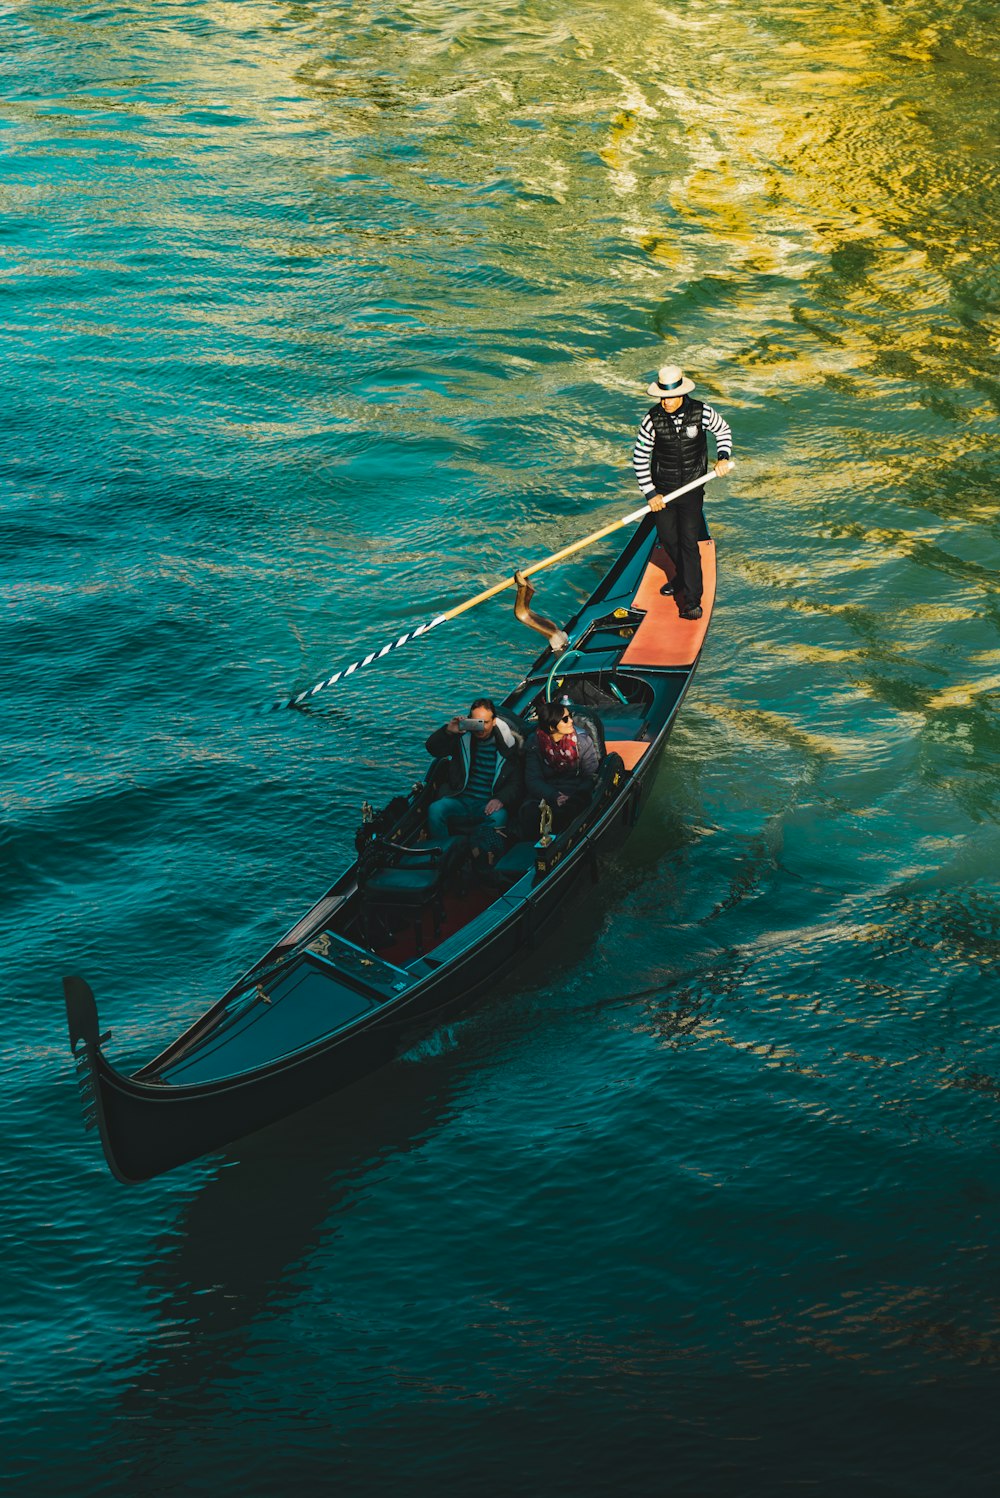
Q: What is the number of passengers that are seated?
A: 2